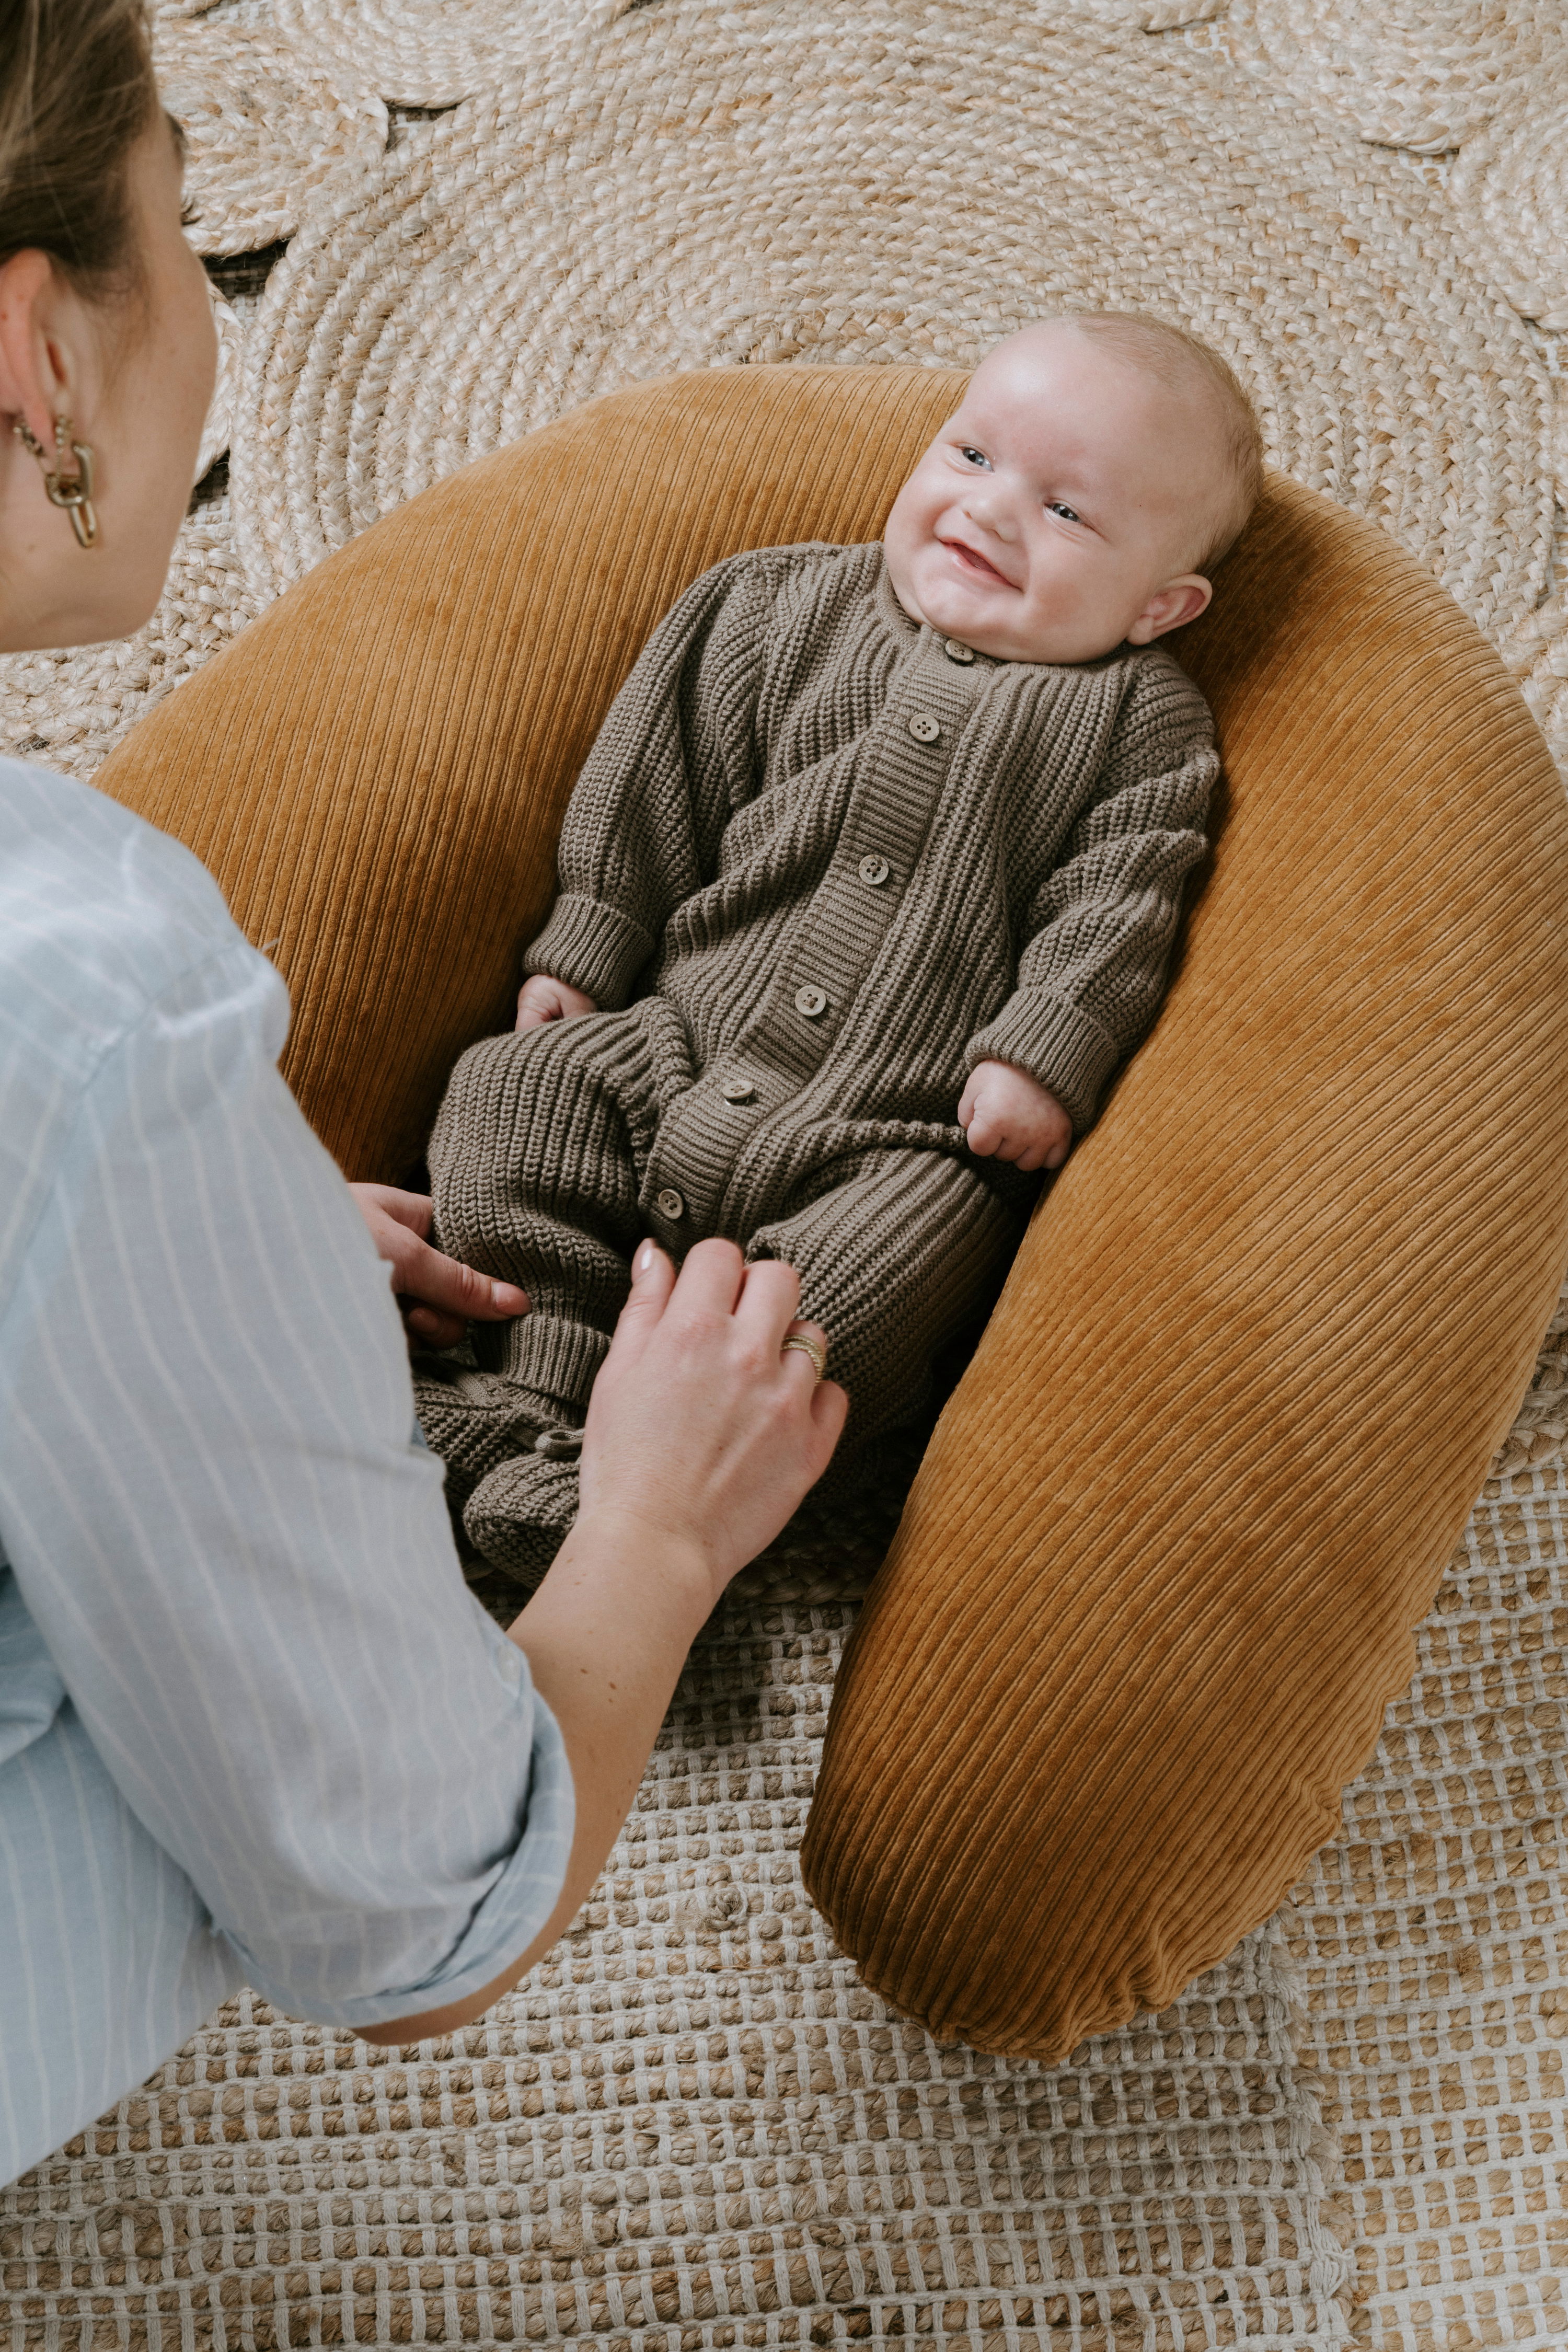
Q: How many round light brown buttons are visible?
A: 6